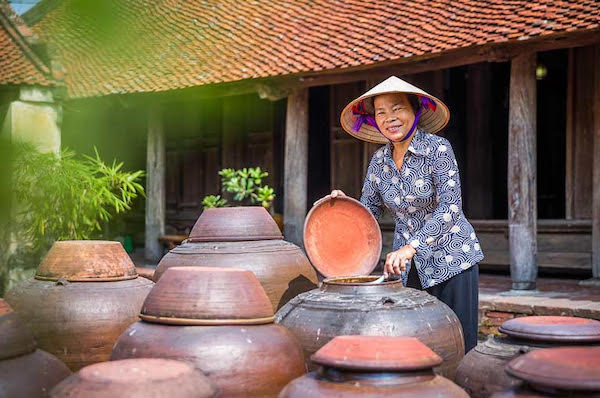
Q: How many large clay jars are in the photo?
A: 9